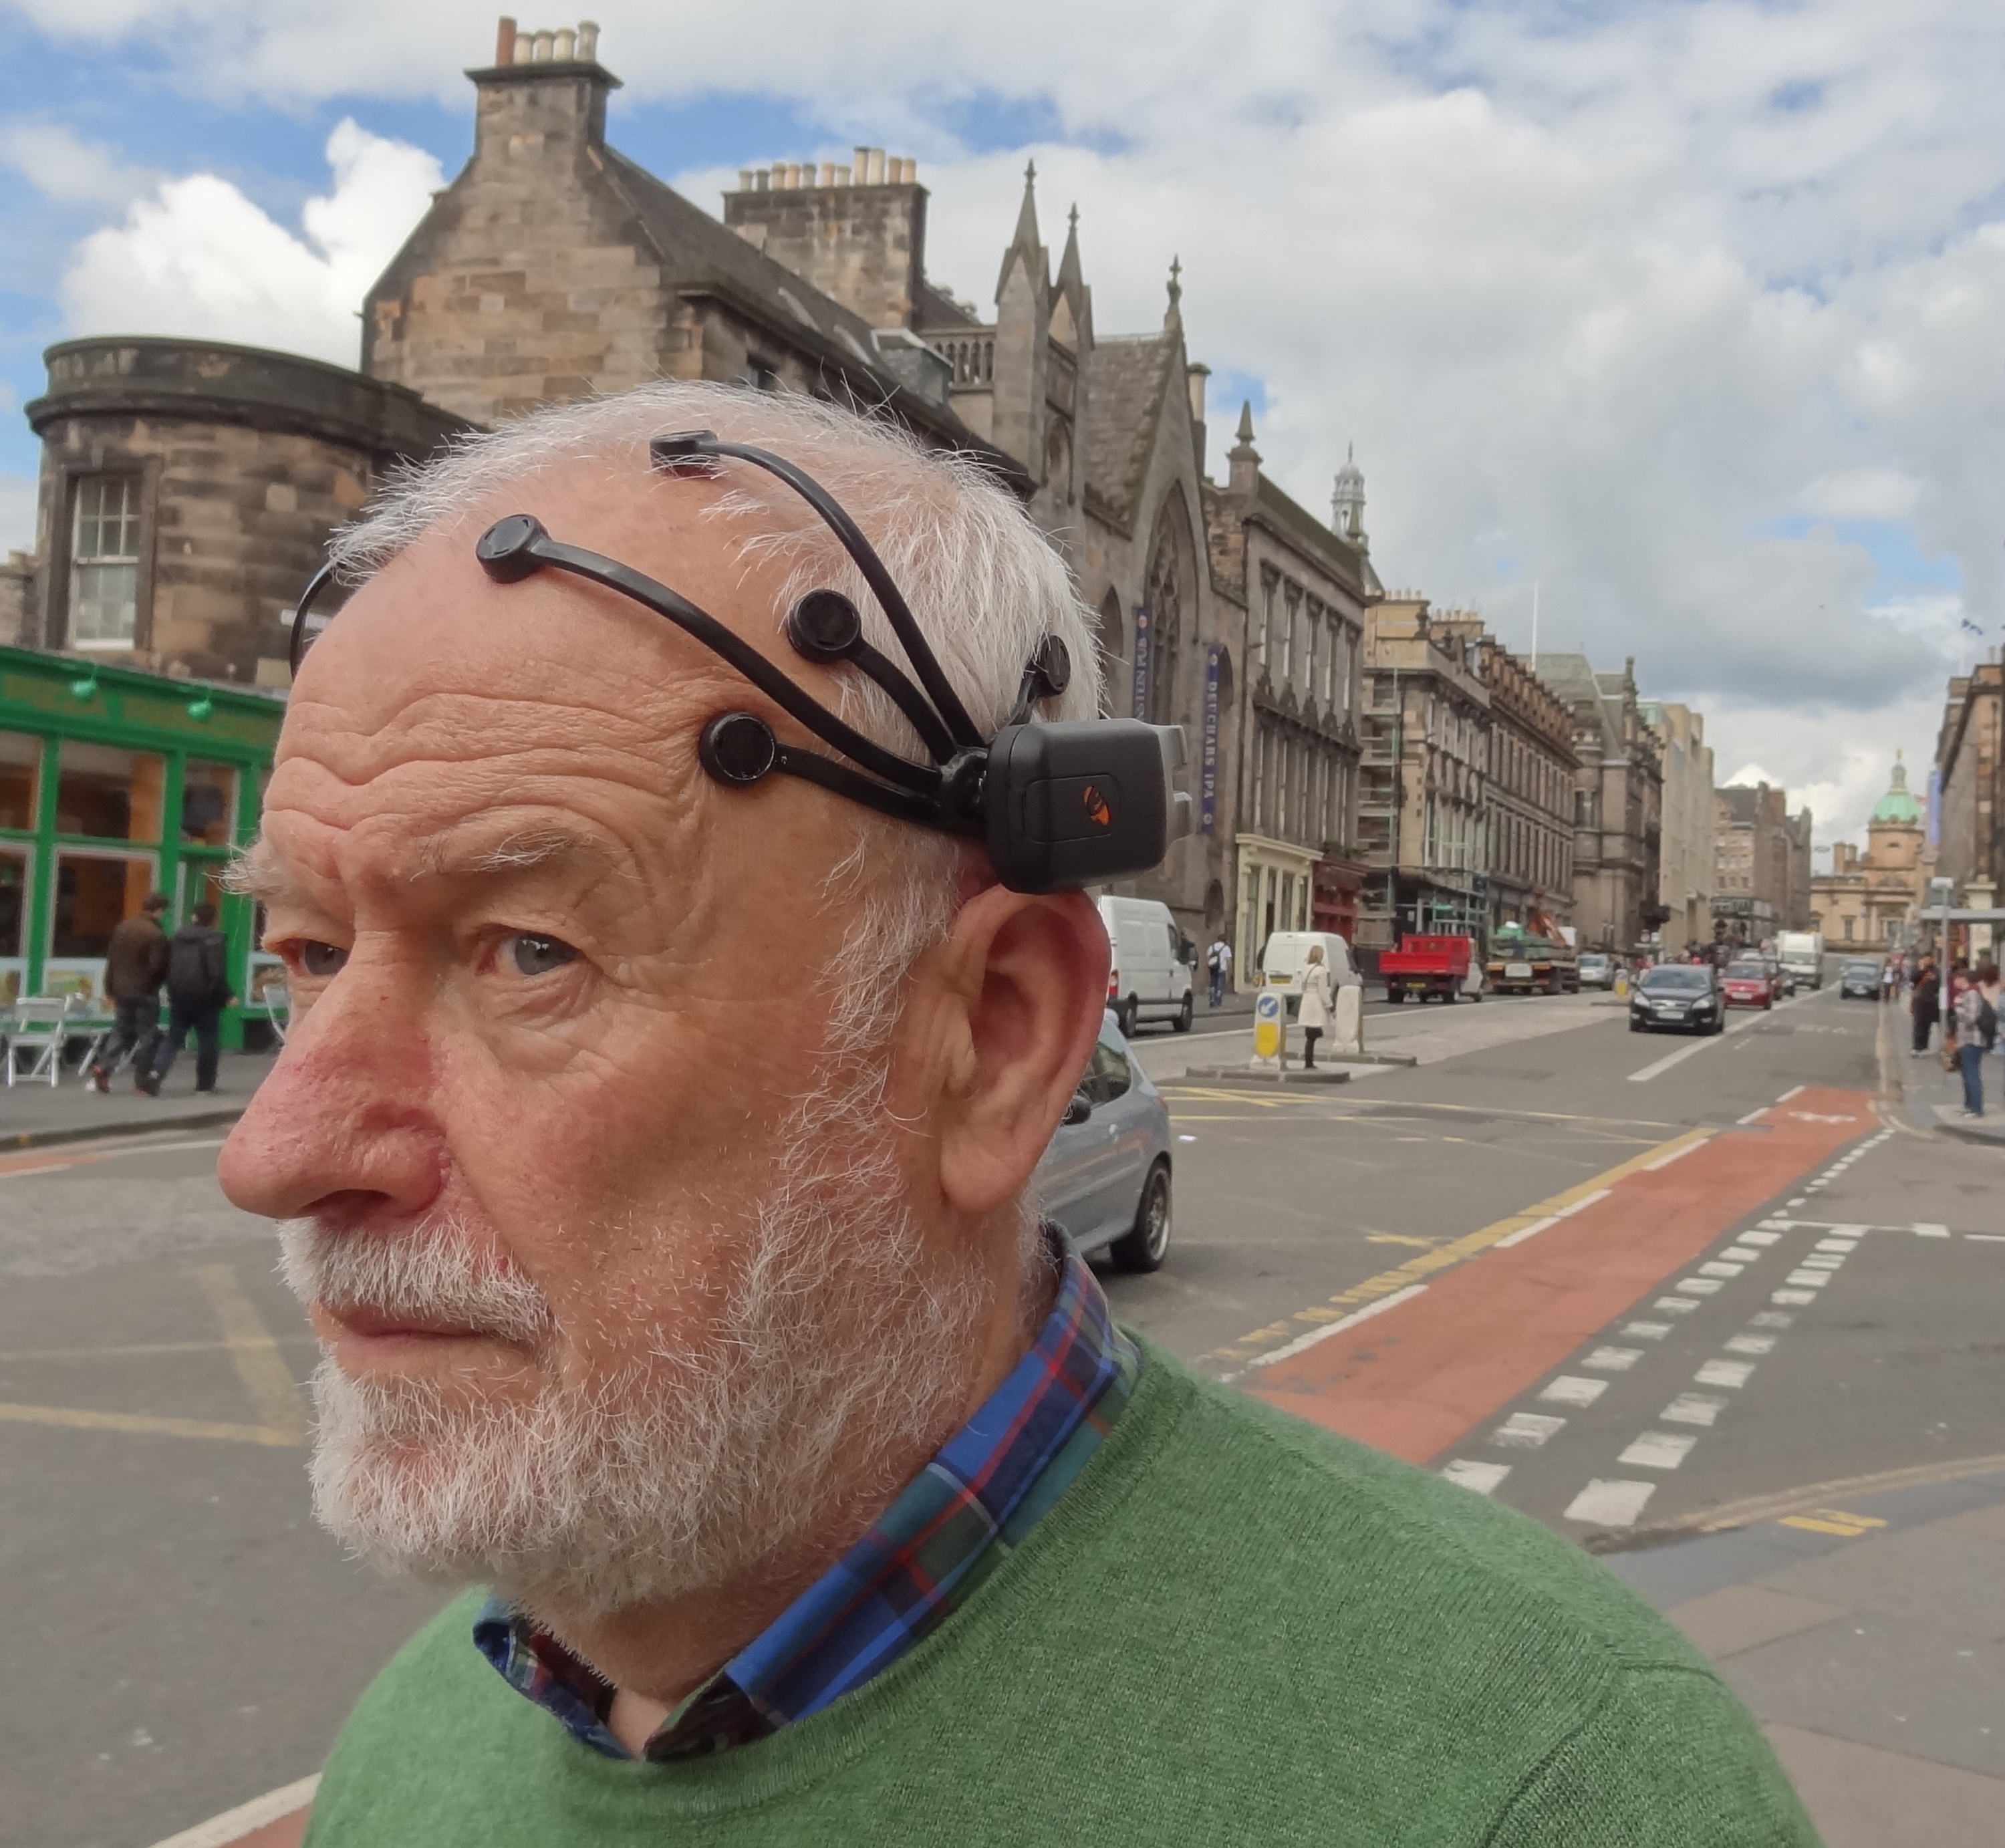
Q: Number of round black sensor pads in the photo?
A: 5